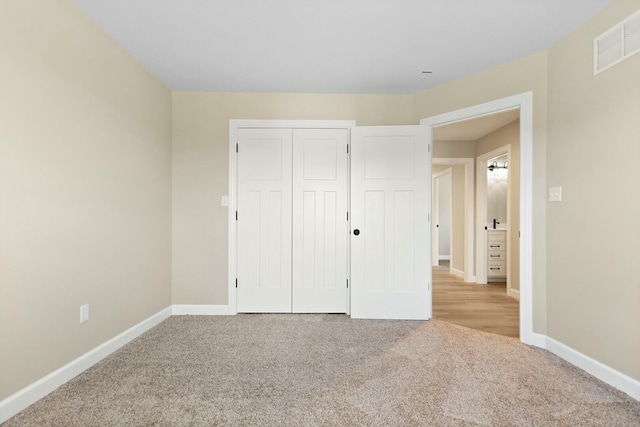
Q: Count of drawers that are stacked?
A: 3